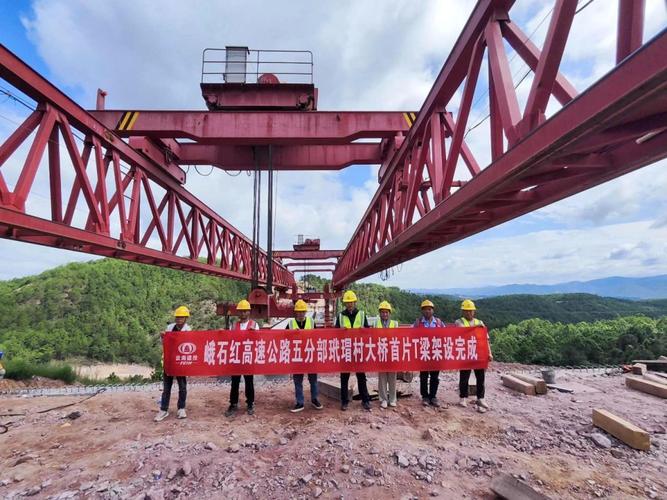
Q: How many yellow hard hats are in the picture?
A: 7